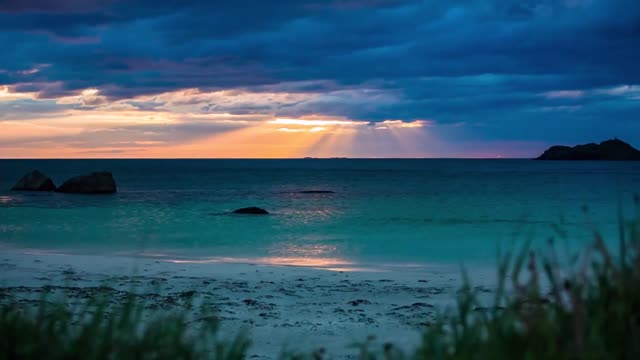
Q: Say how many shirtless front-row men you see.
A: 0